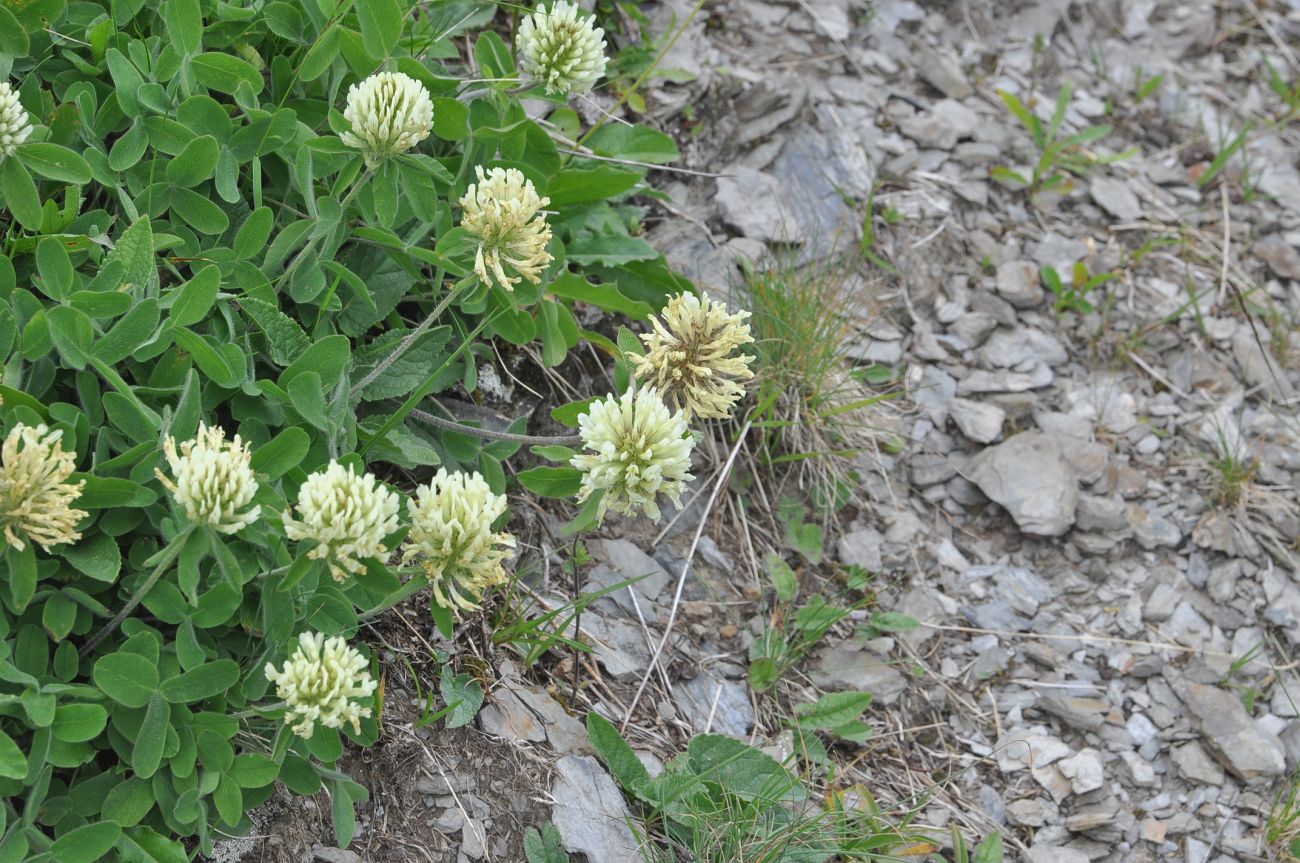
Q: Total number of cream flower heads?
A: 11